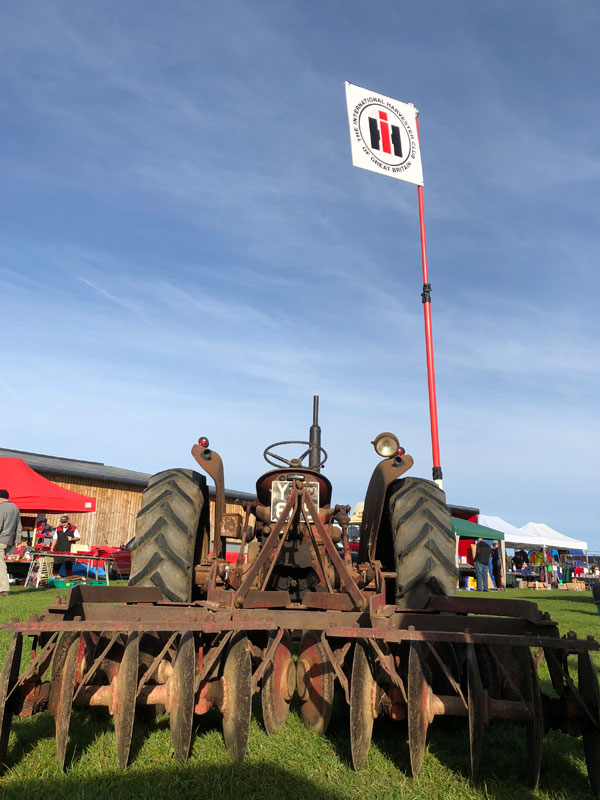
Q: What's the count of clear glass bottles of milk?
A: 0